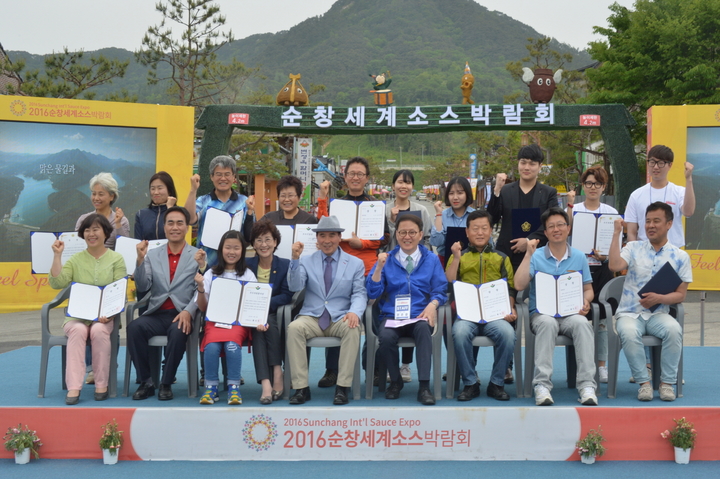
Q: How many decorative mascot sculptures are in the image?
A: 4